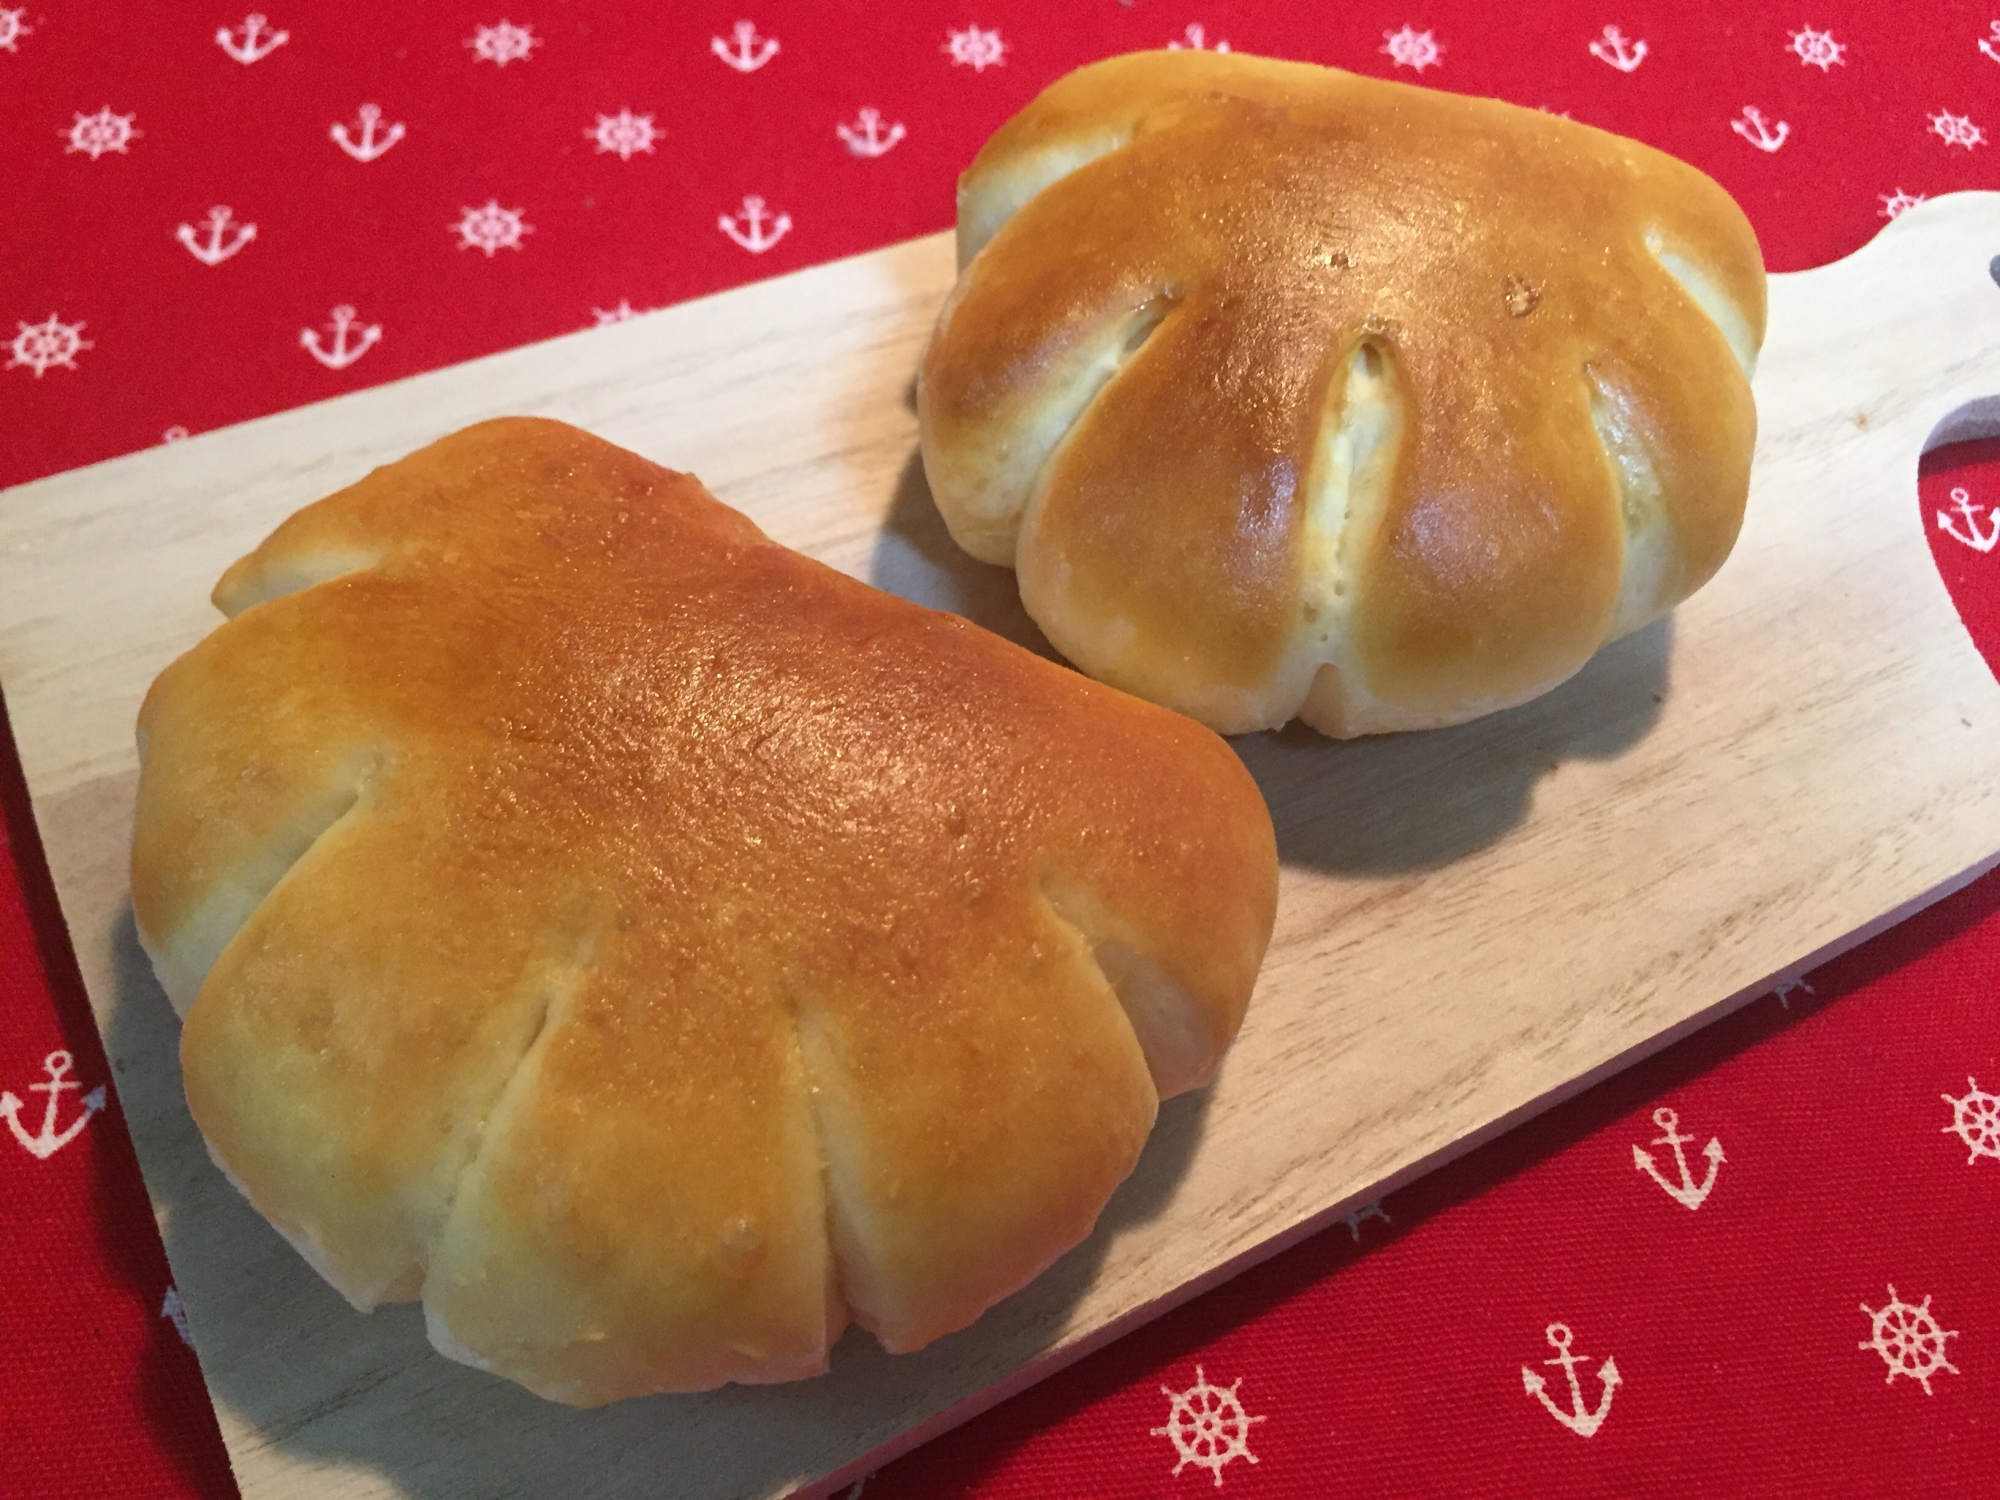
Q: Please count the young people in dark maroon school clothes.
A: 0